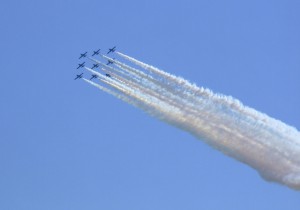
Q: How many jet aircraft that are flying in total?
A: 9